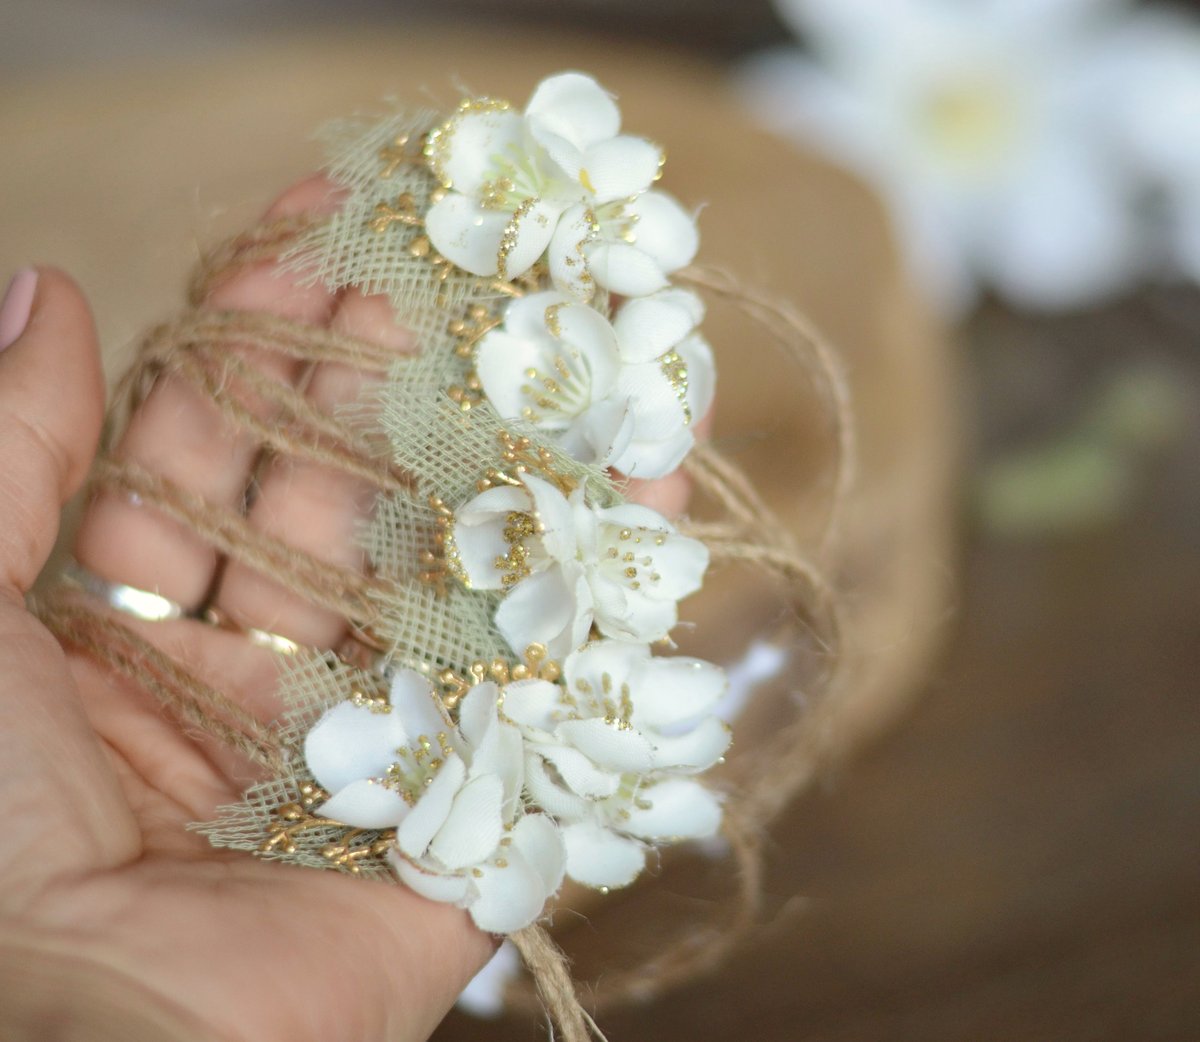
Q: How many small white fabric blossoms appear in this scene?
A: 10